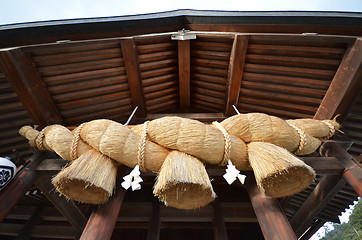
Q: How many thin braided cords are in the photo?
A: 6